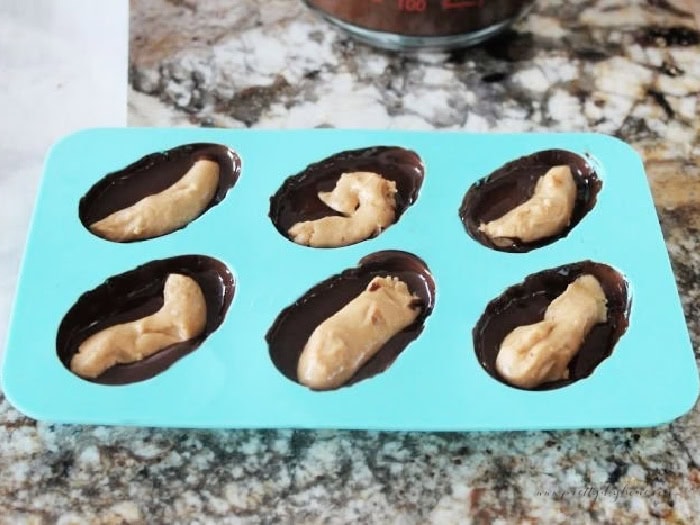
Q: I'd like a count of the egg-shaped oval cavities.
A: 6